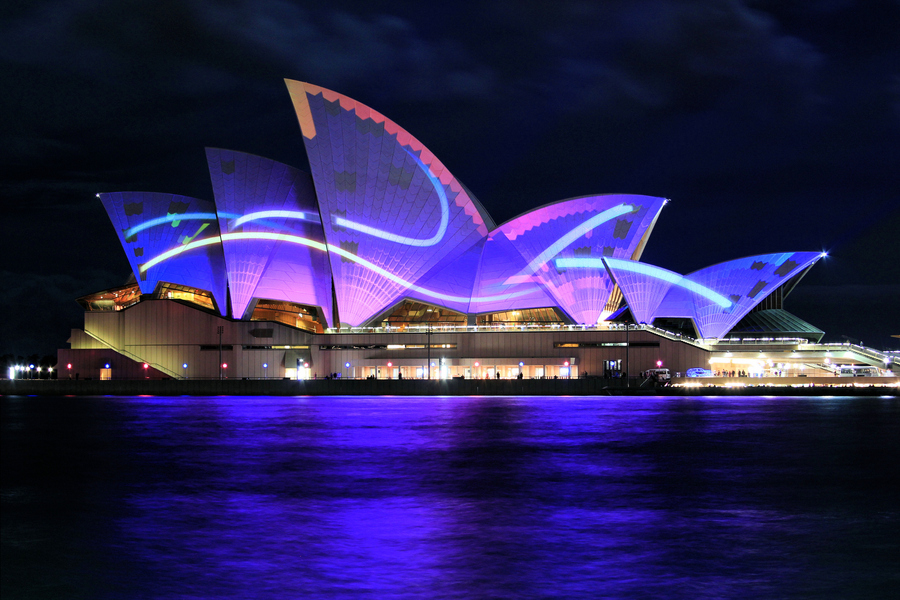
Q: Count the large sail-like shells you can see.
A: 6